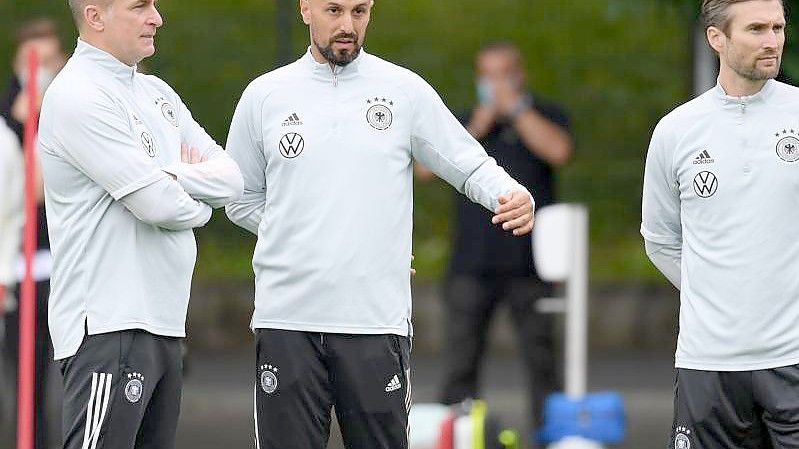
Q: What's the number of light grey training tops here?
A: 3